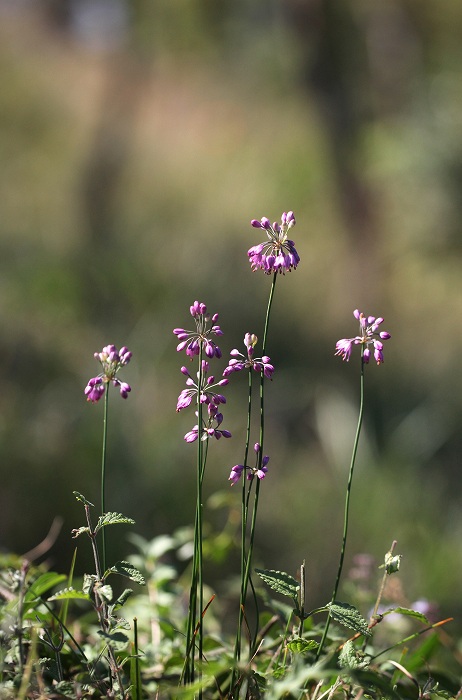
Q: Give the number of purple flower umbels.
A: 8